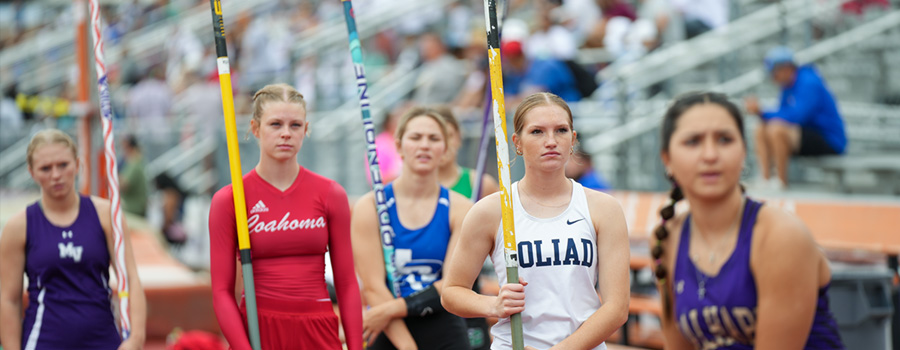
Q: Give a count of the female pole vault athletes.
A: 6